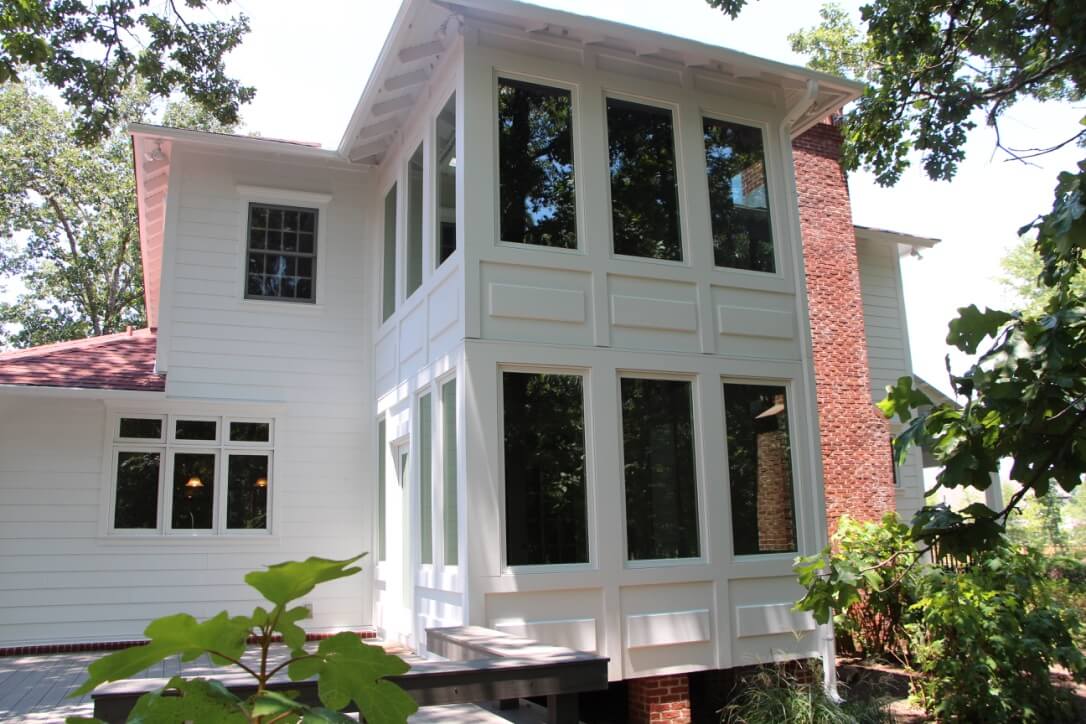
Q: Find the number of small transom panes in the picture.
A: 3